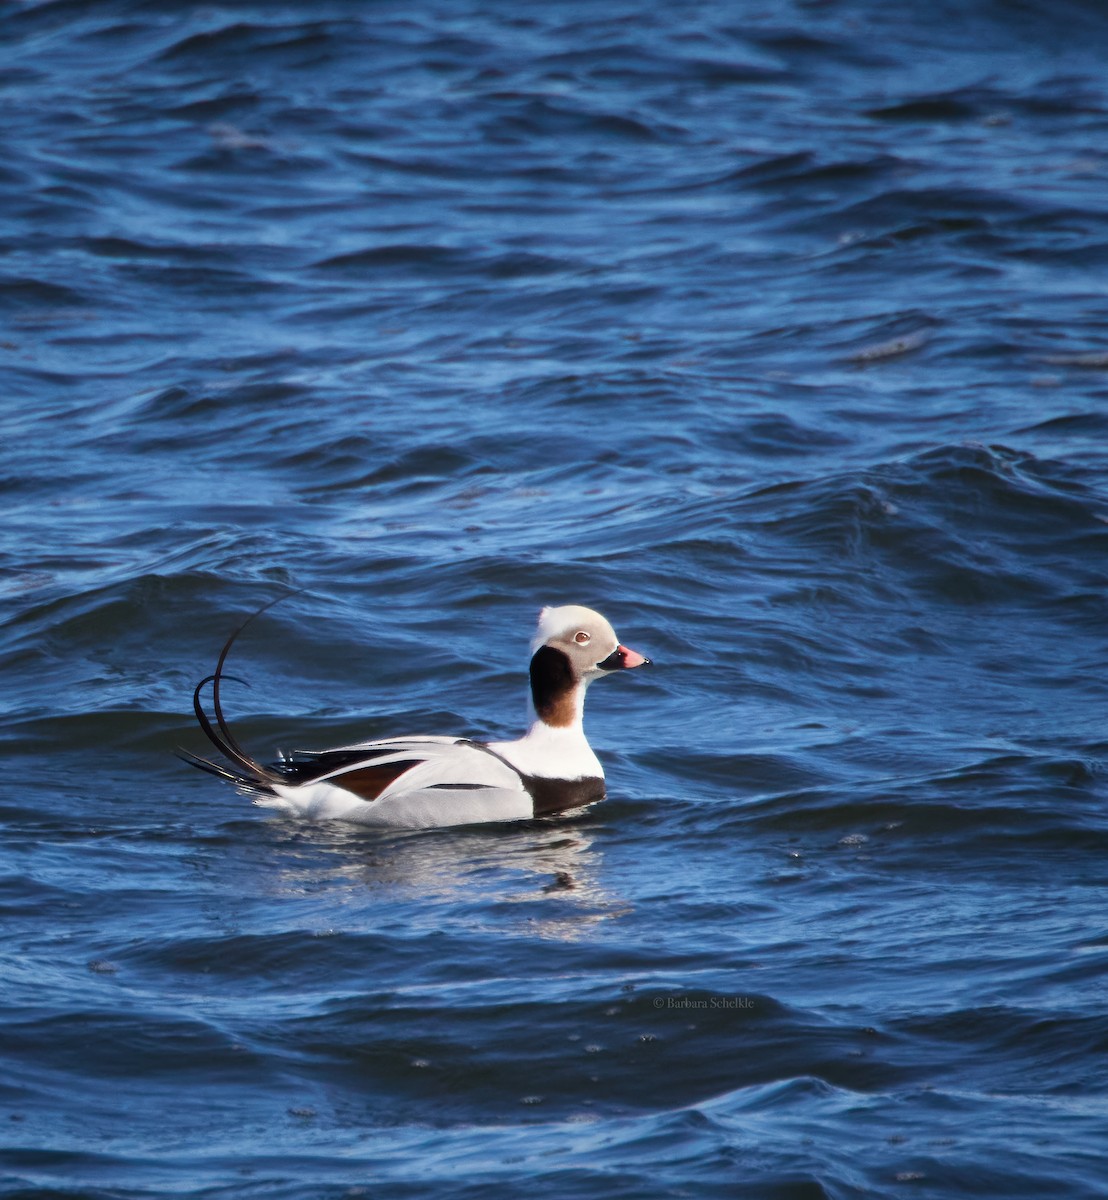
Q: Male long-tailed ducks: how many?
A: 1